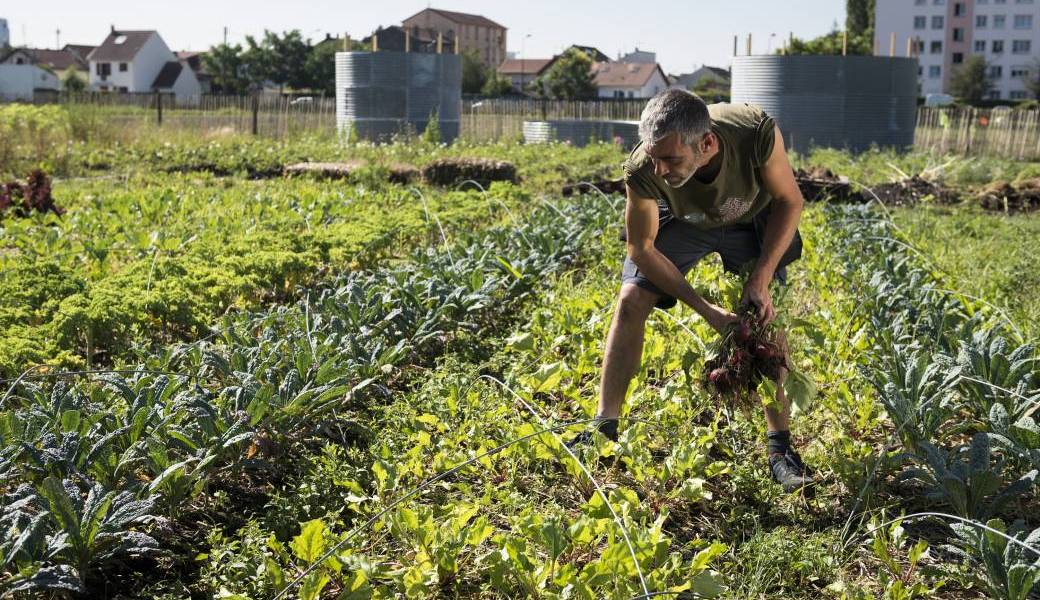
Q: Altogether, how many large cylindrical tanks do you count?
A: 2